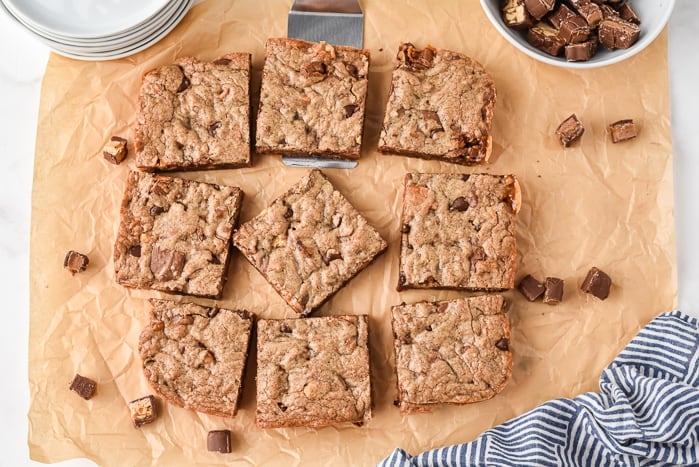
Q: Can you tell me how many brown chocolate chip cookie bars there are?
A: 9